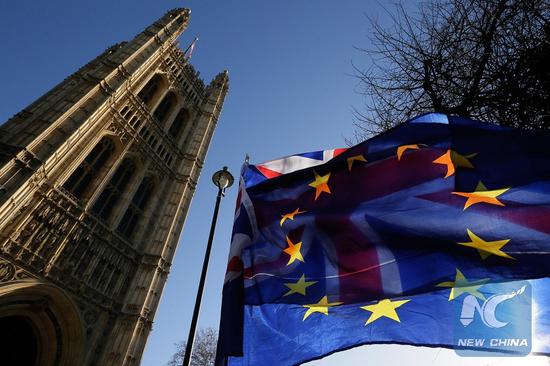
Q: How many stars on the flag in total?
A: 12